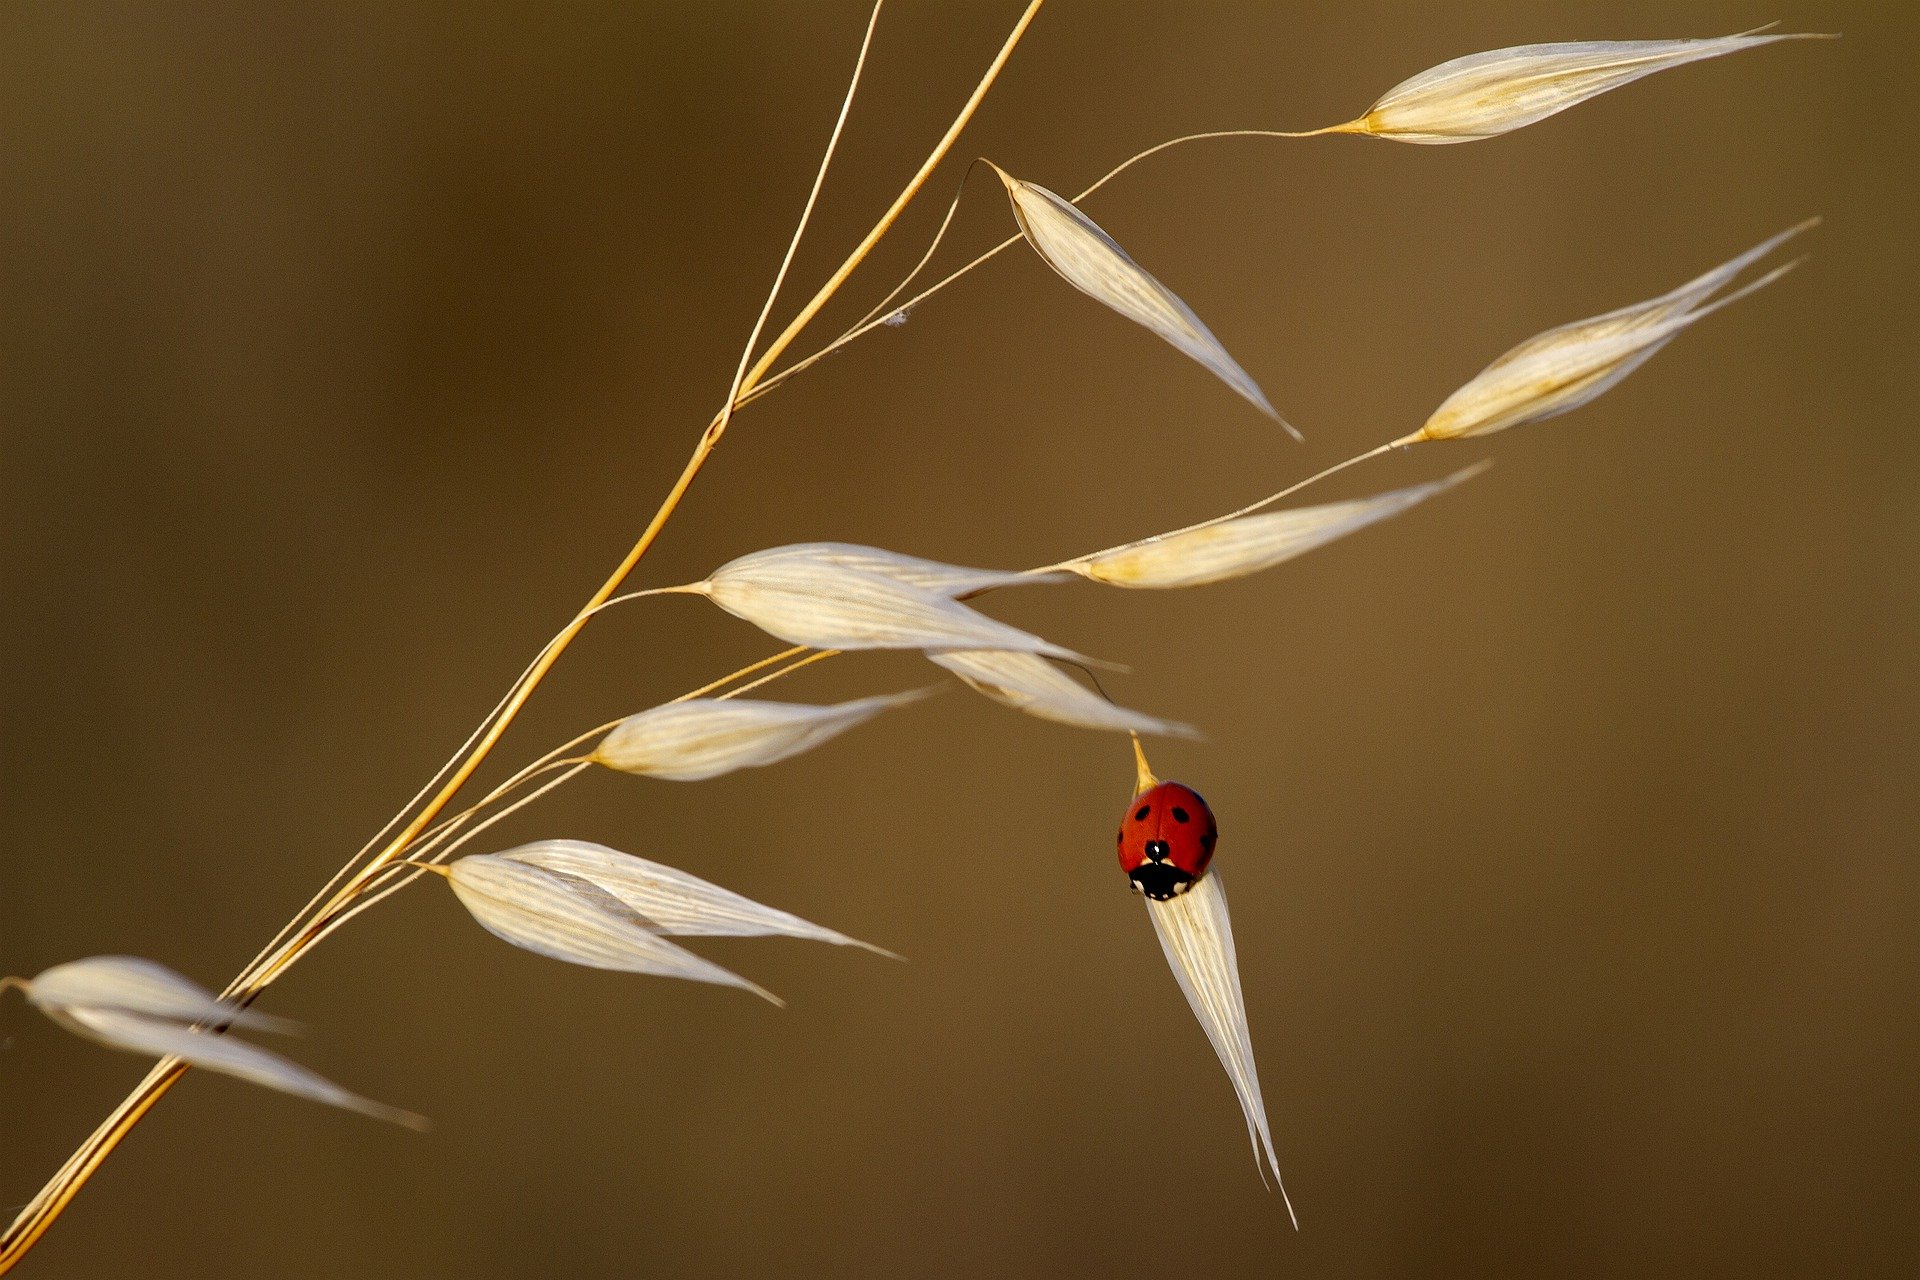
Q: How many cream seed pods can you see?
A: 10